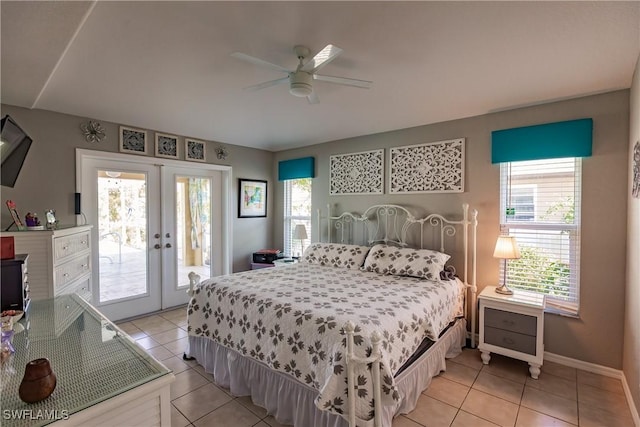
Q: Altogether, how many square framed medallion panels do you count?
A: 3